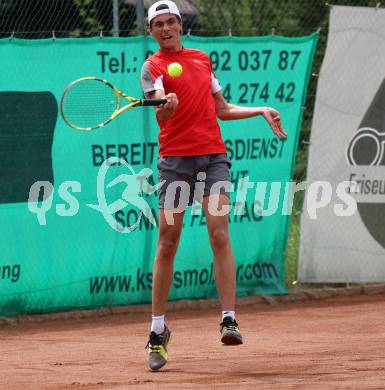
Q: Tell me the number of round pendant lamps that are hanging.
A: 0